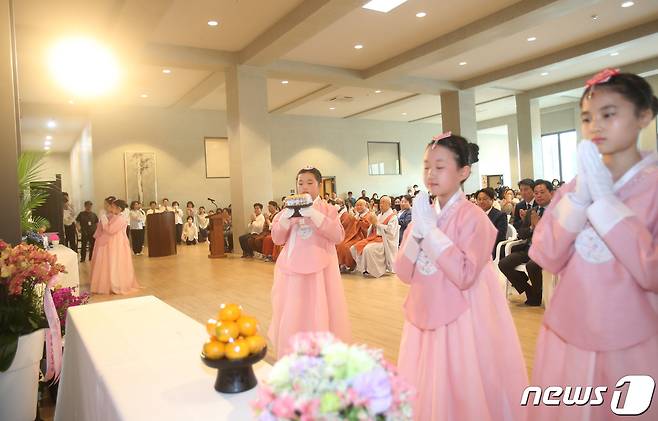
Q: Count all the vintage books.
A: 0